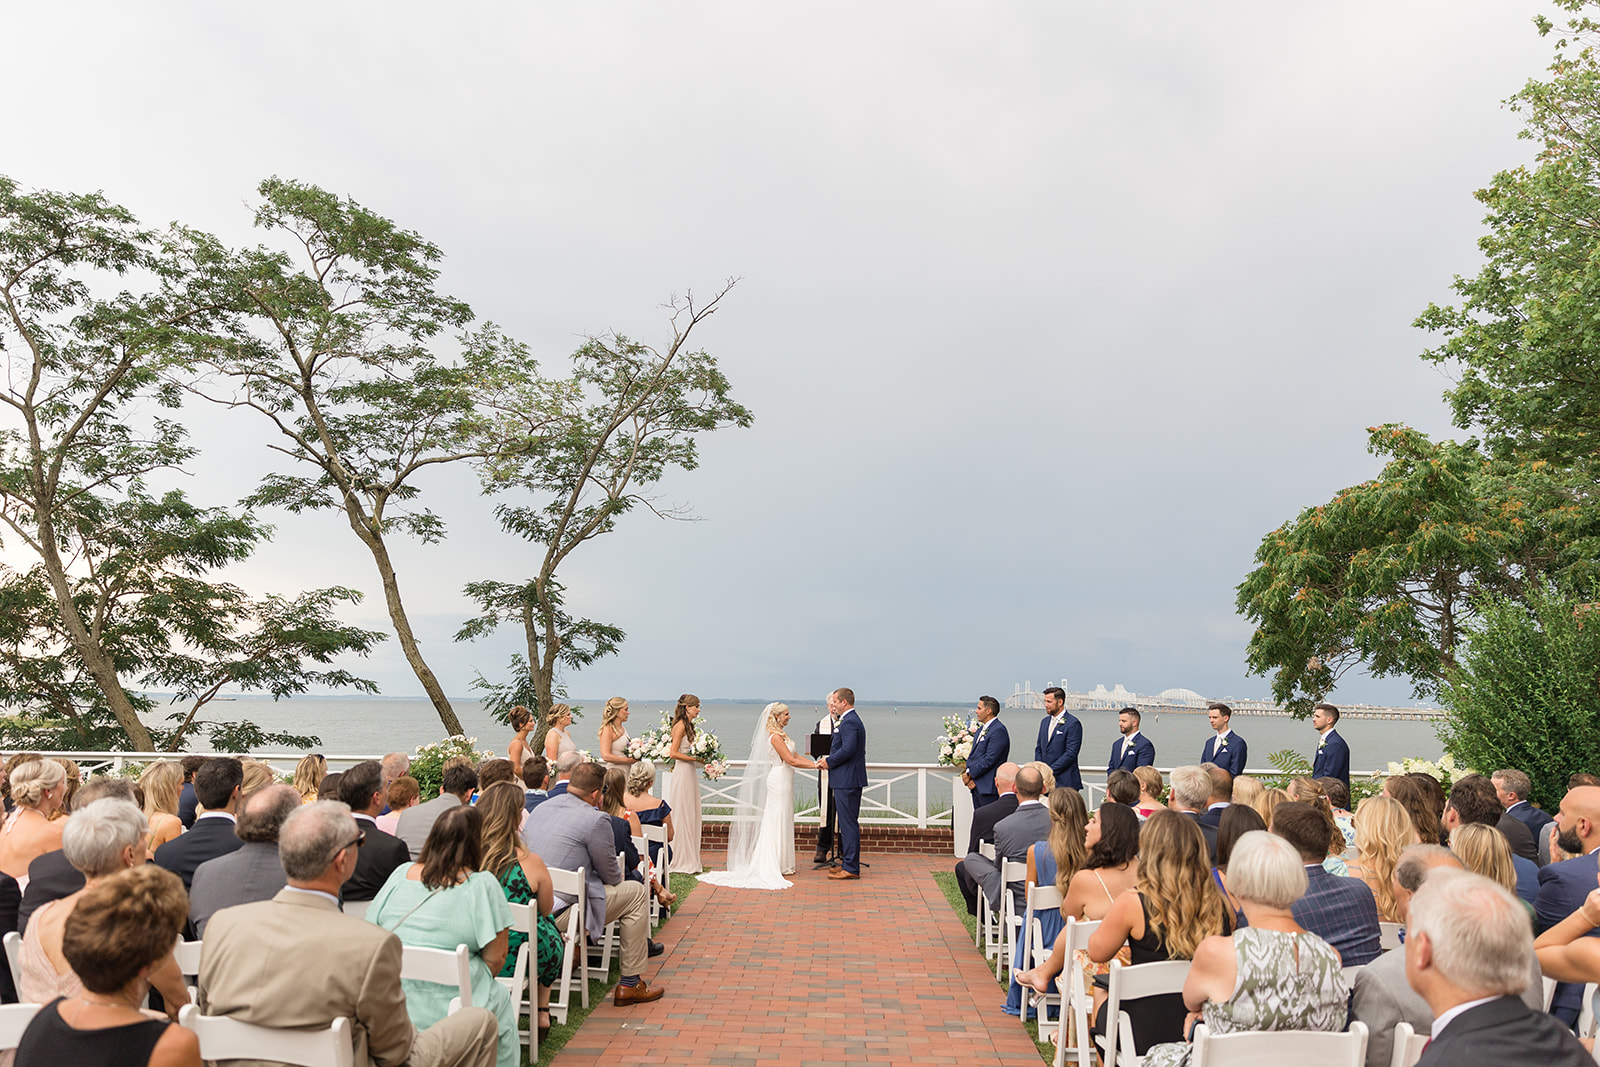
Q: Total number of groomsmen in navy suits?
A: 5